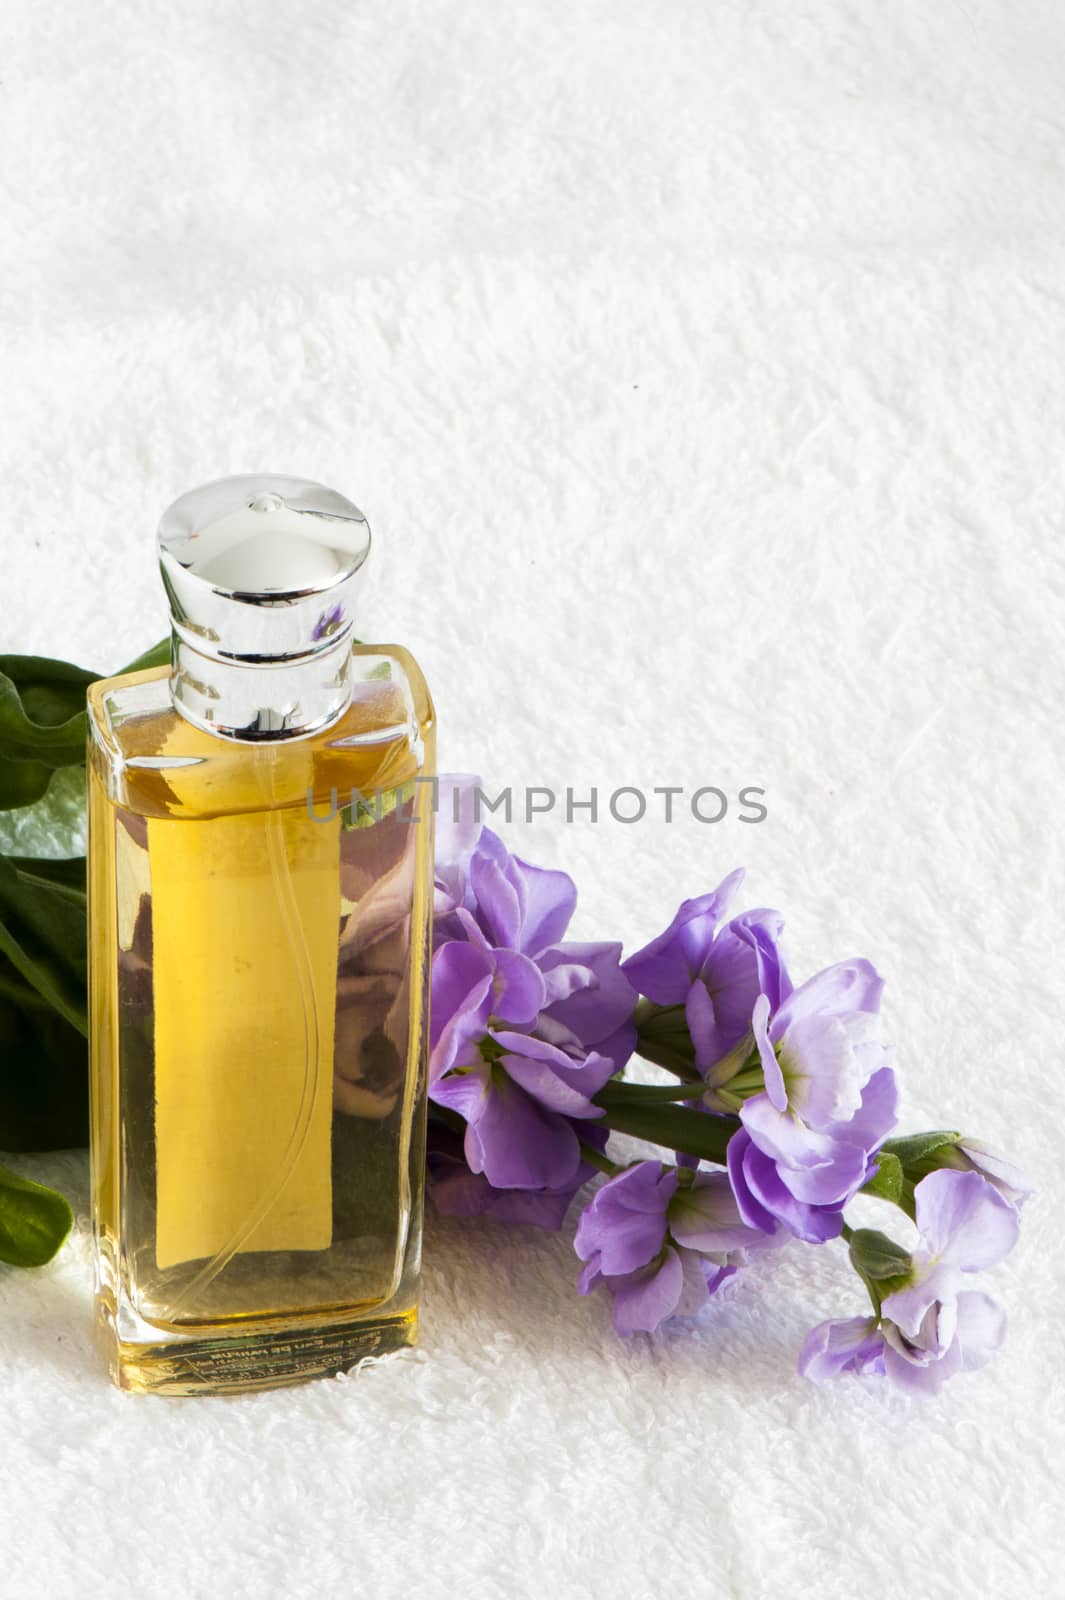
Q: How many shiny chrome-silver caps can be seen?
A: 1